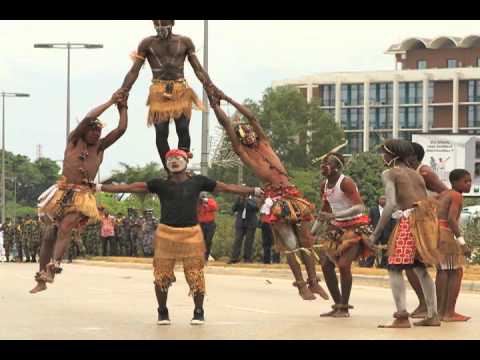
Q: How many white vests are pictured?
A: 1